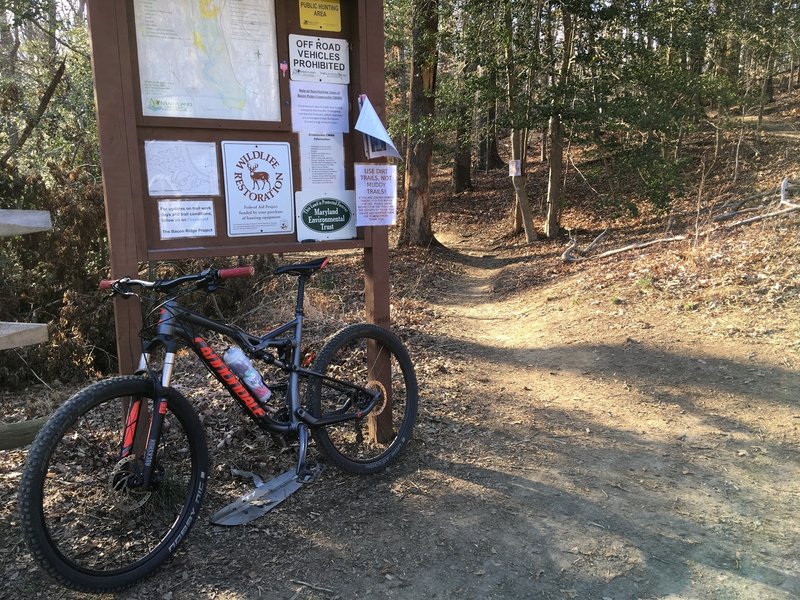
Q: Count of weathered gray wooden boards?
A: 2